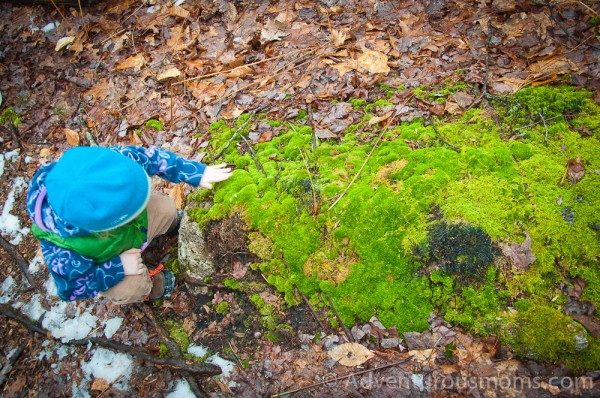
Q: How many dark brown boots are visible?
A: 1